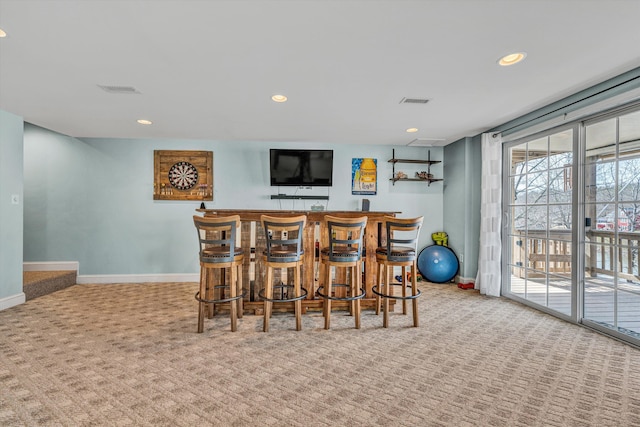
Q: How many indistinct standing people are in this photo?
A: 0